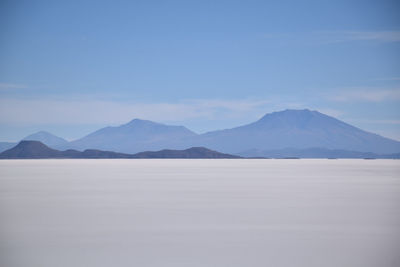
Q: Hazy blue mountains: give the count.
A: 3